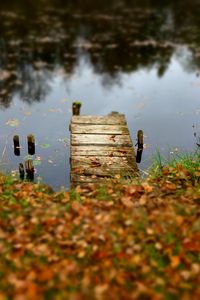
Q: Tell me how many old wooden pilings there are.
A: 6